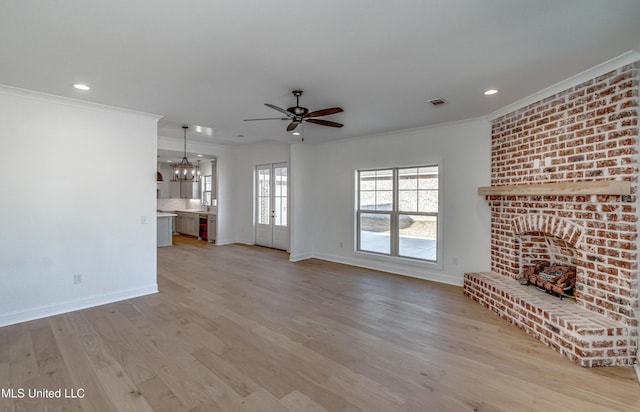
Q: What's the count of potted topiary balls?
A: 0